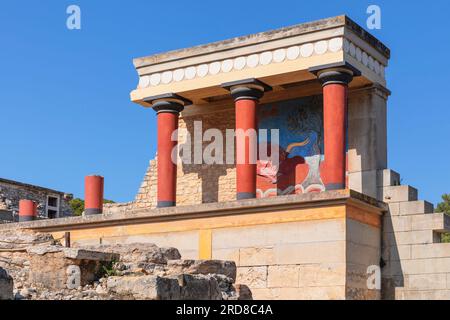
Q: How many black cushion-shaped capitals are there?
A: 3